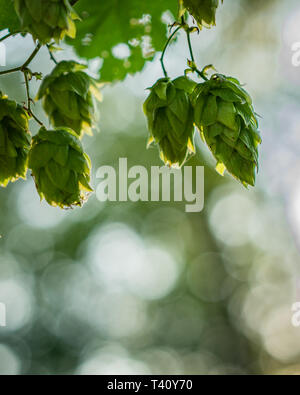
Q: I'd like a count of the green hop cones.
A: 7